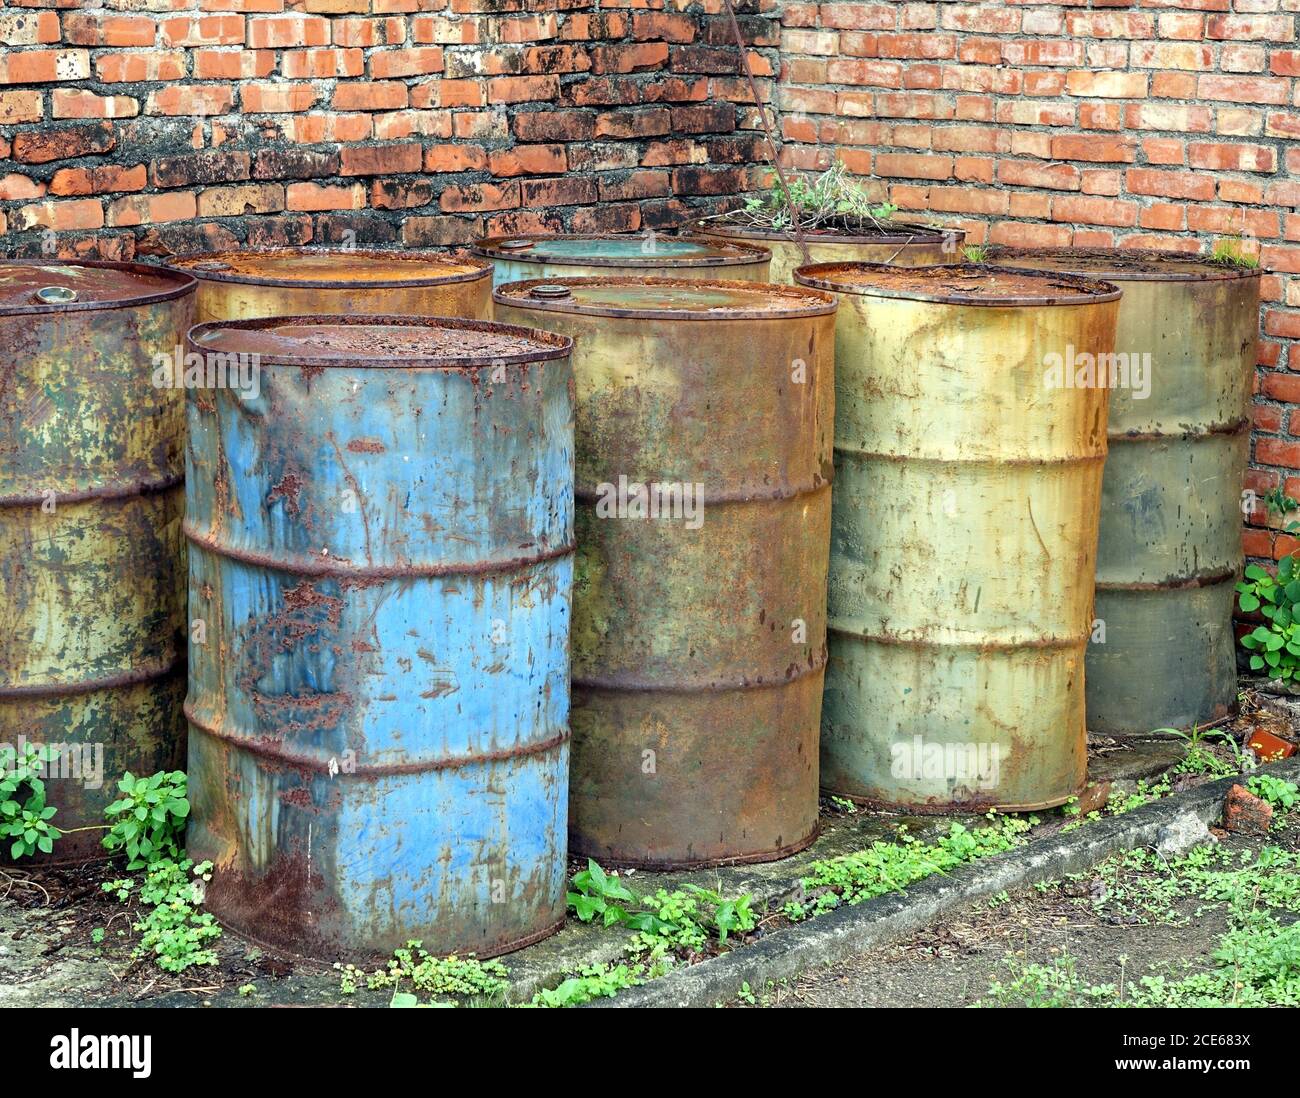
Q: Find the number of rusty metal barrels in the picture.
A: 8